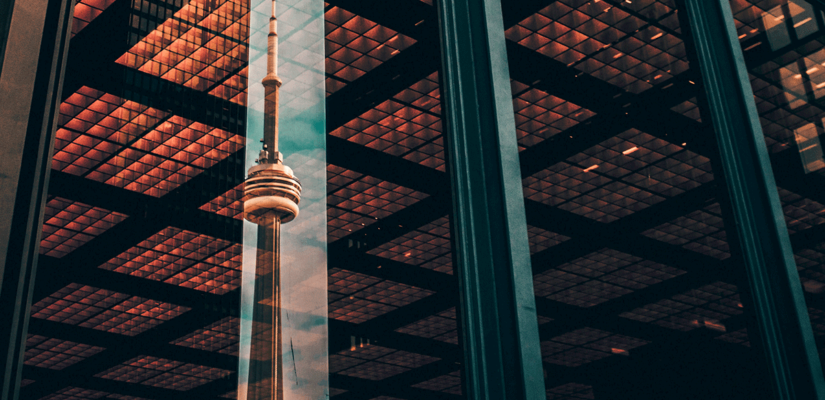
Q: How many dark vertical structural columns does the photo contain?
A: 3